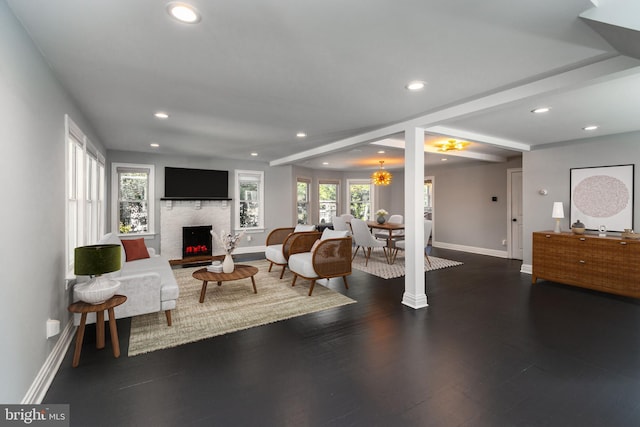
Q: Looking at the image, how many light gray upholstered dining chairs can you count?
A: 5